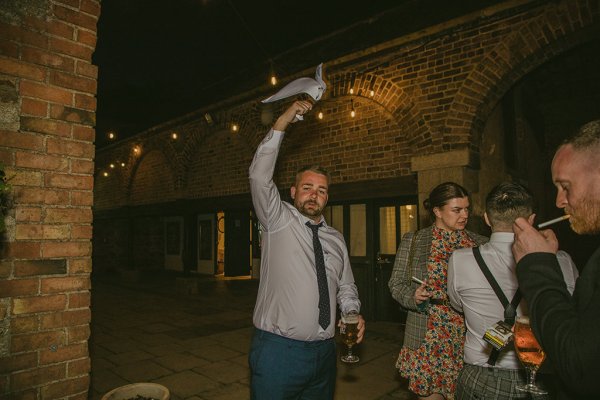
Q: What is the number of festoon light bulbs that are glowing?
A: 12